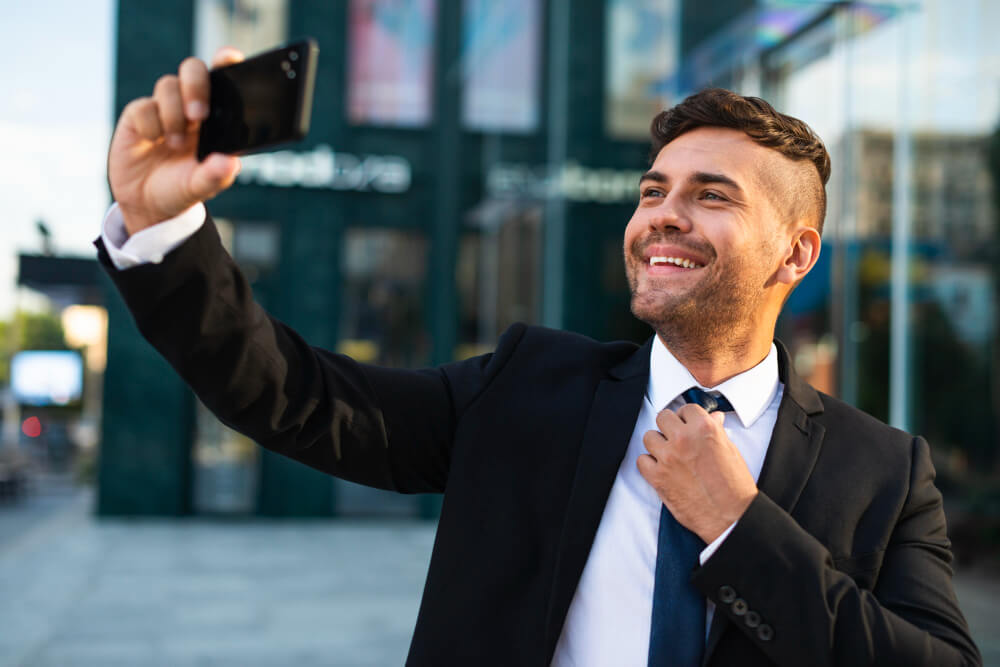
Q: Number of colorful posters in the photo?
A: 2